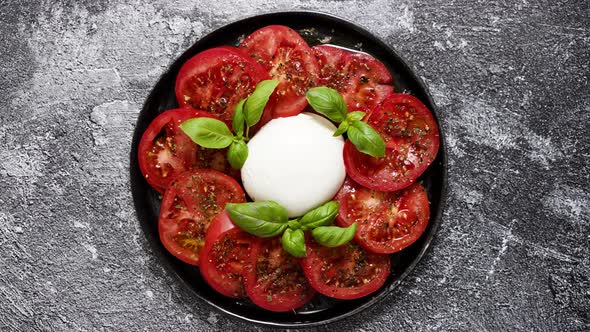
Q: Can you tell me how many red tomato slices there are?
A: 10